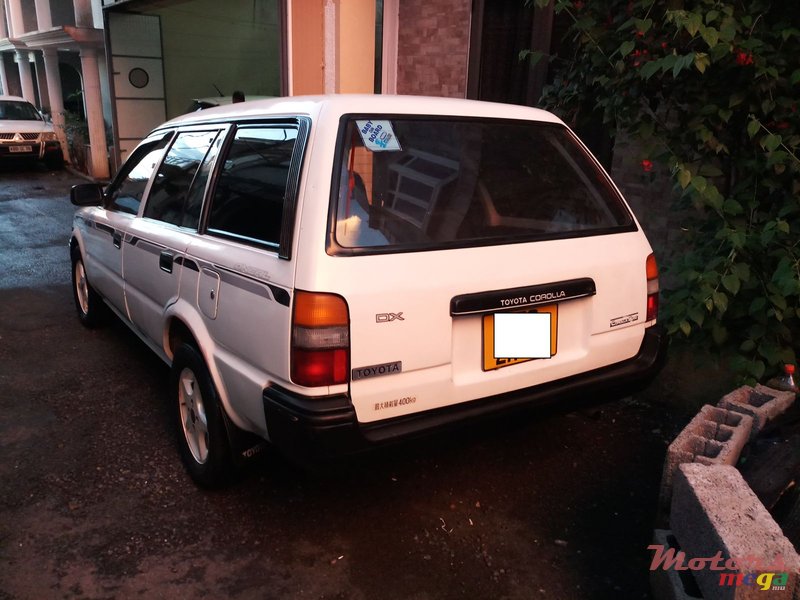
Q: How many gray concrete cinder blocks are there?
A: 4